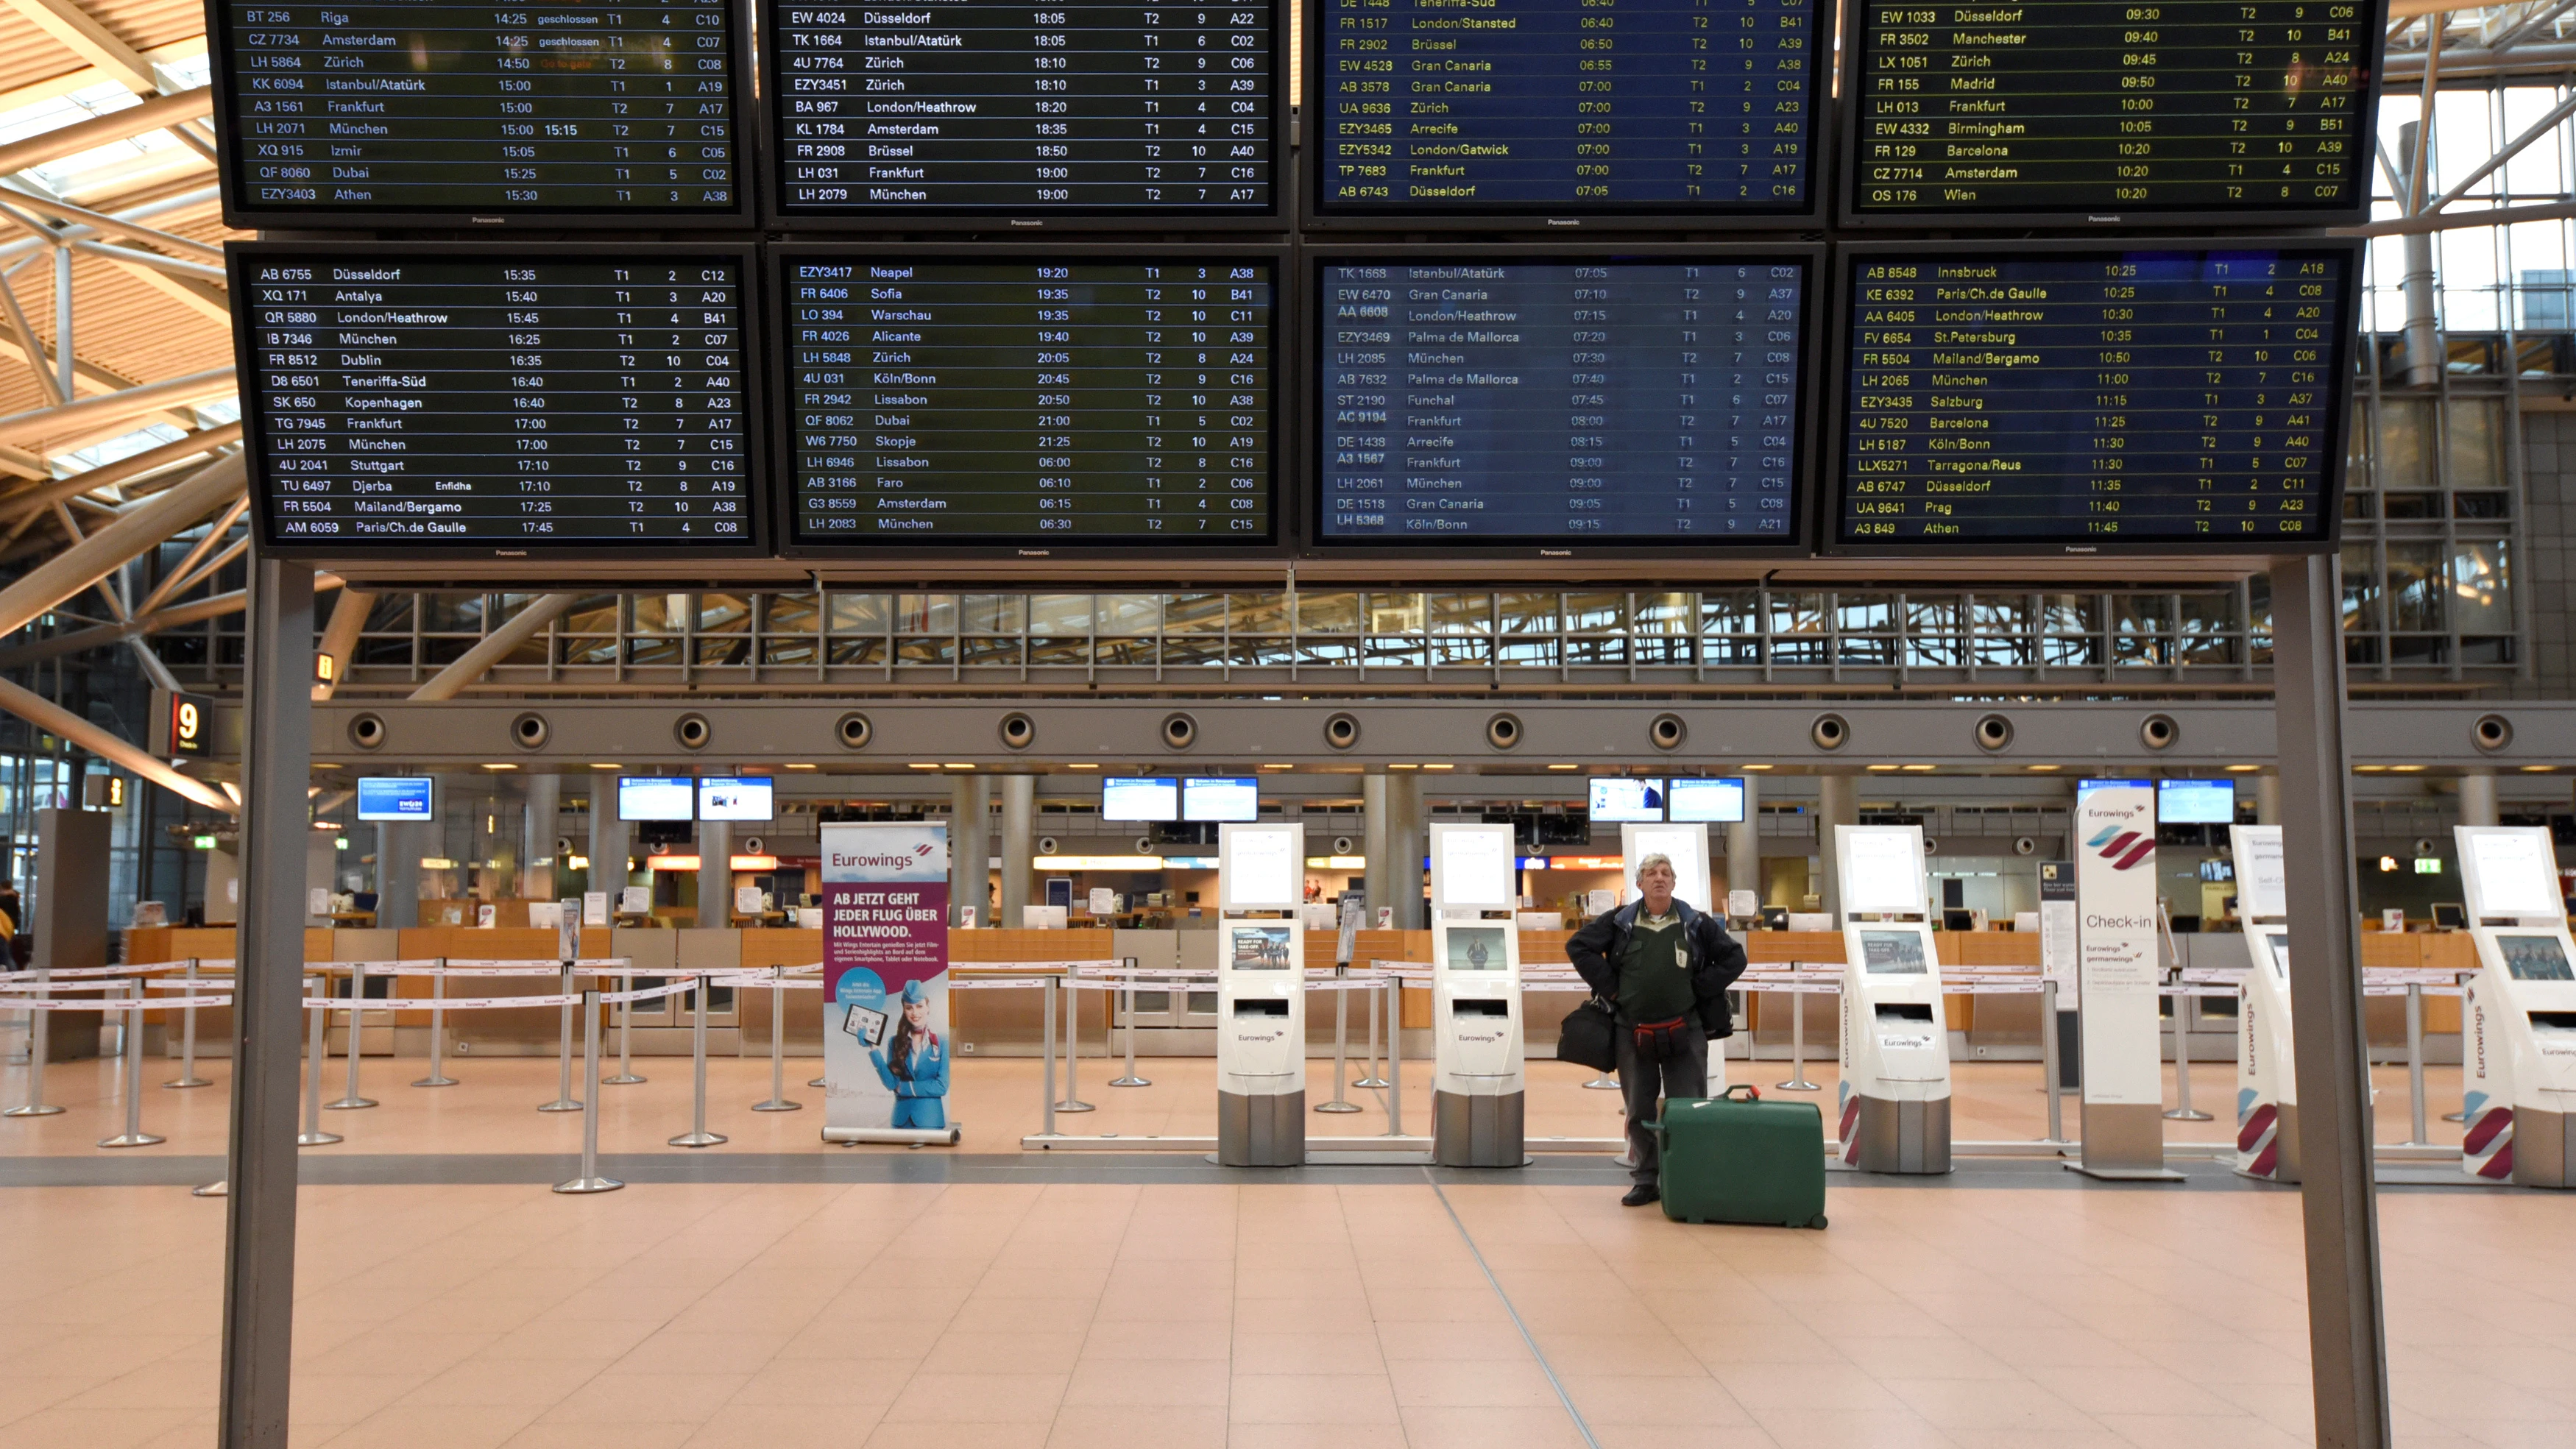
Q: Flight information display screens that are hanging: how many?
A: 8